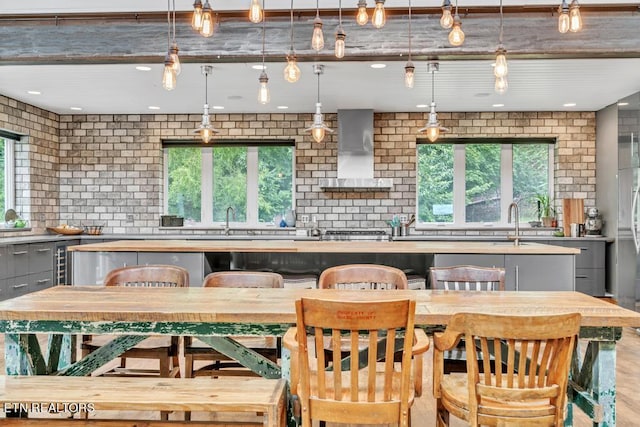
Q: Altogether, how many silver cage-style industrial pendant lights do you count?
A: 3